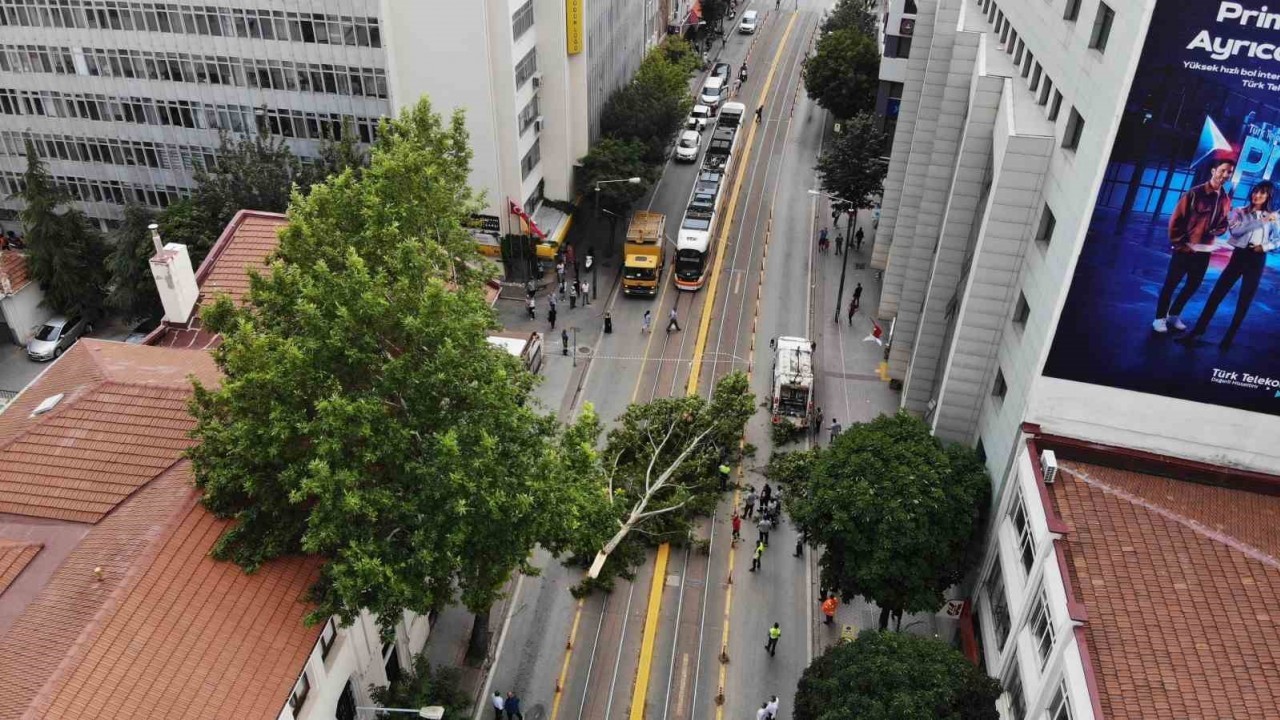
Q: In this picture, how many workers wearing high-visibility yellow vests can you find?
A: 3